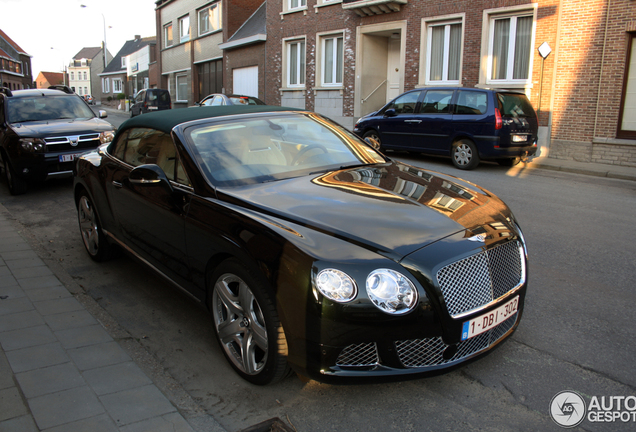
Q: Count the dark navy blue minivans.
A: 1